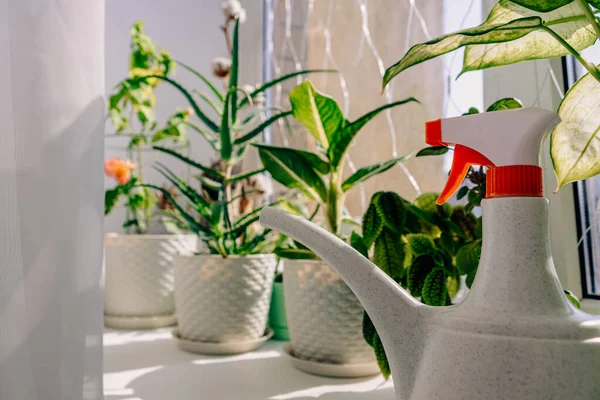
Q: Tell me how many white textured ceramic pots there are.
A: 3